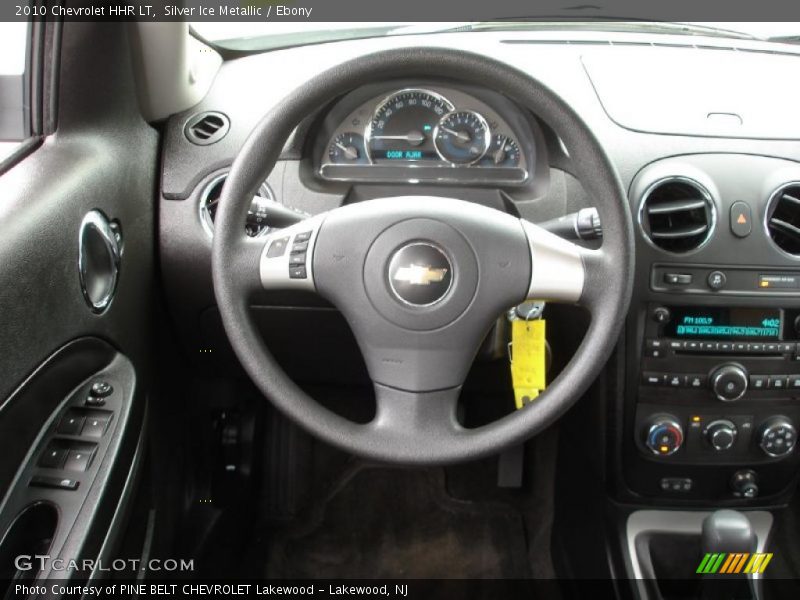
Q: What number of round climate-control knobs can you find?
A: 3